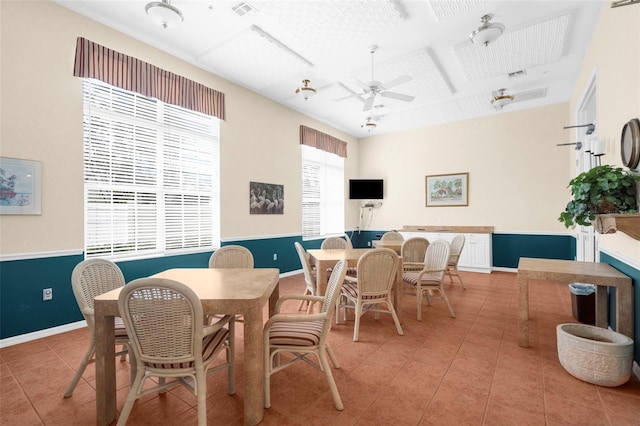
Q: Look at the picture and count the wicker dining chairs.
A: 12